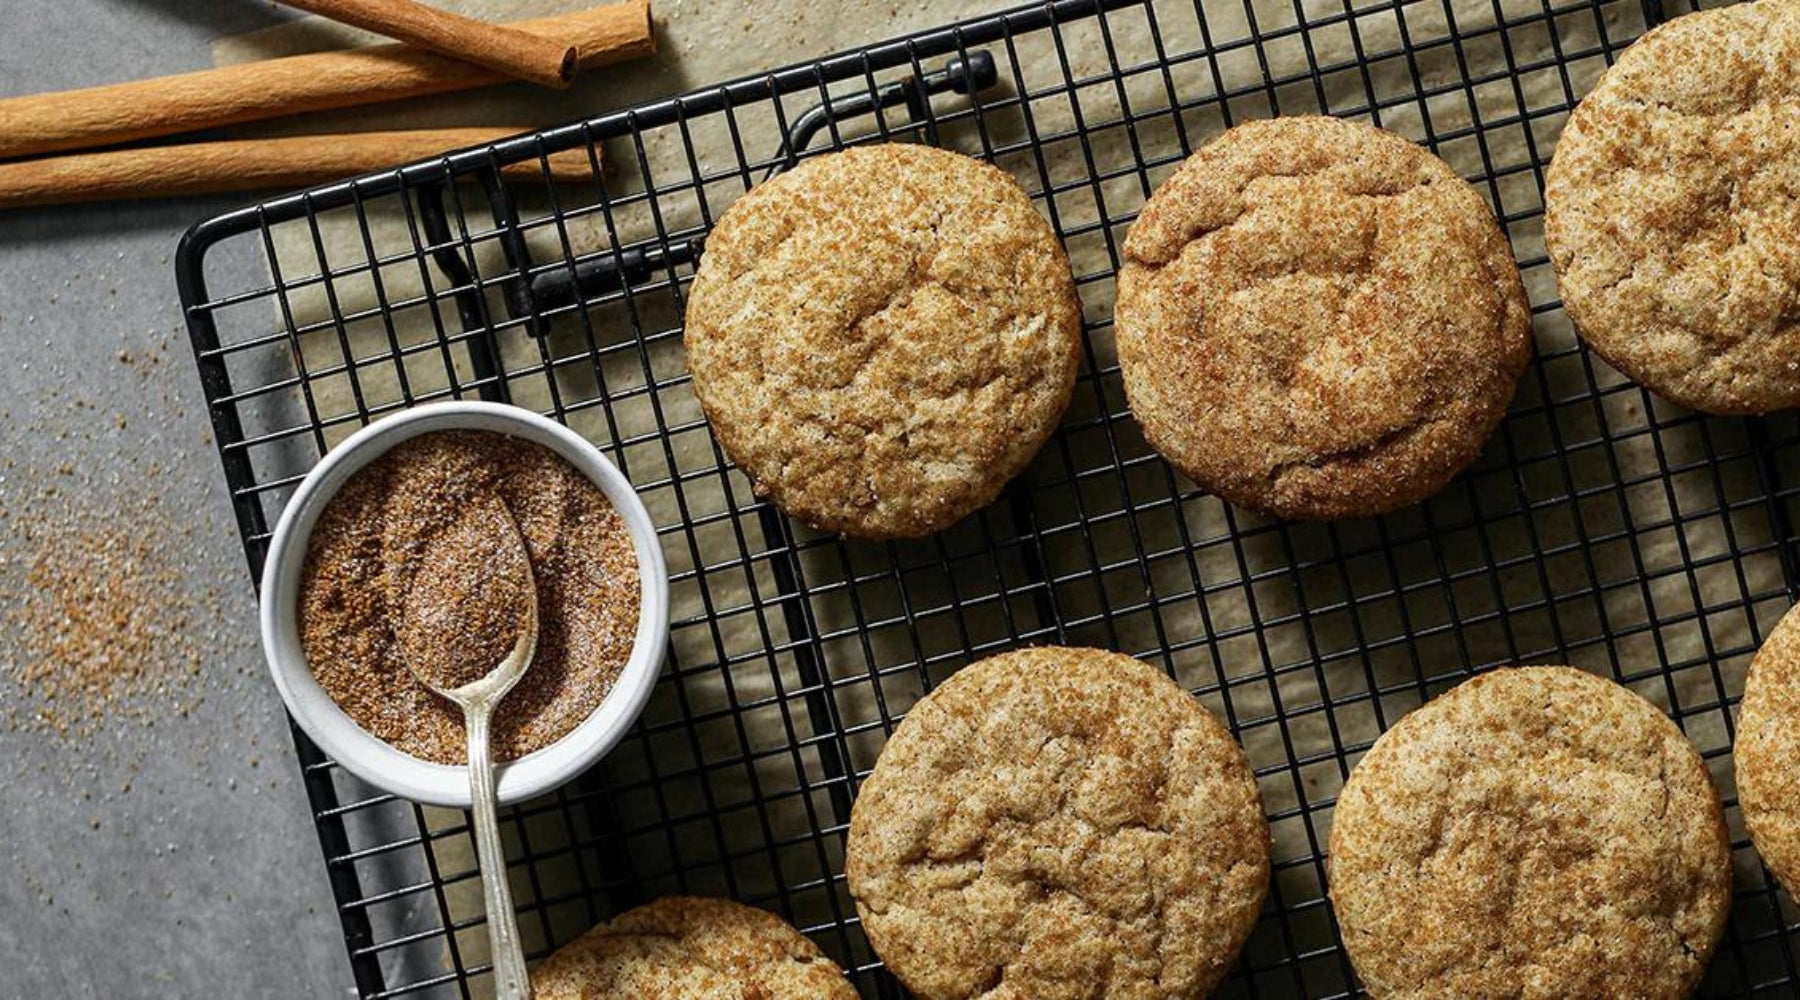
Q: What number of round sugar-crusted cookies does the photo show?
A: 7